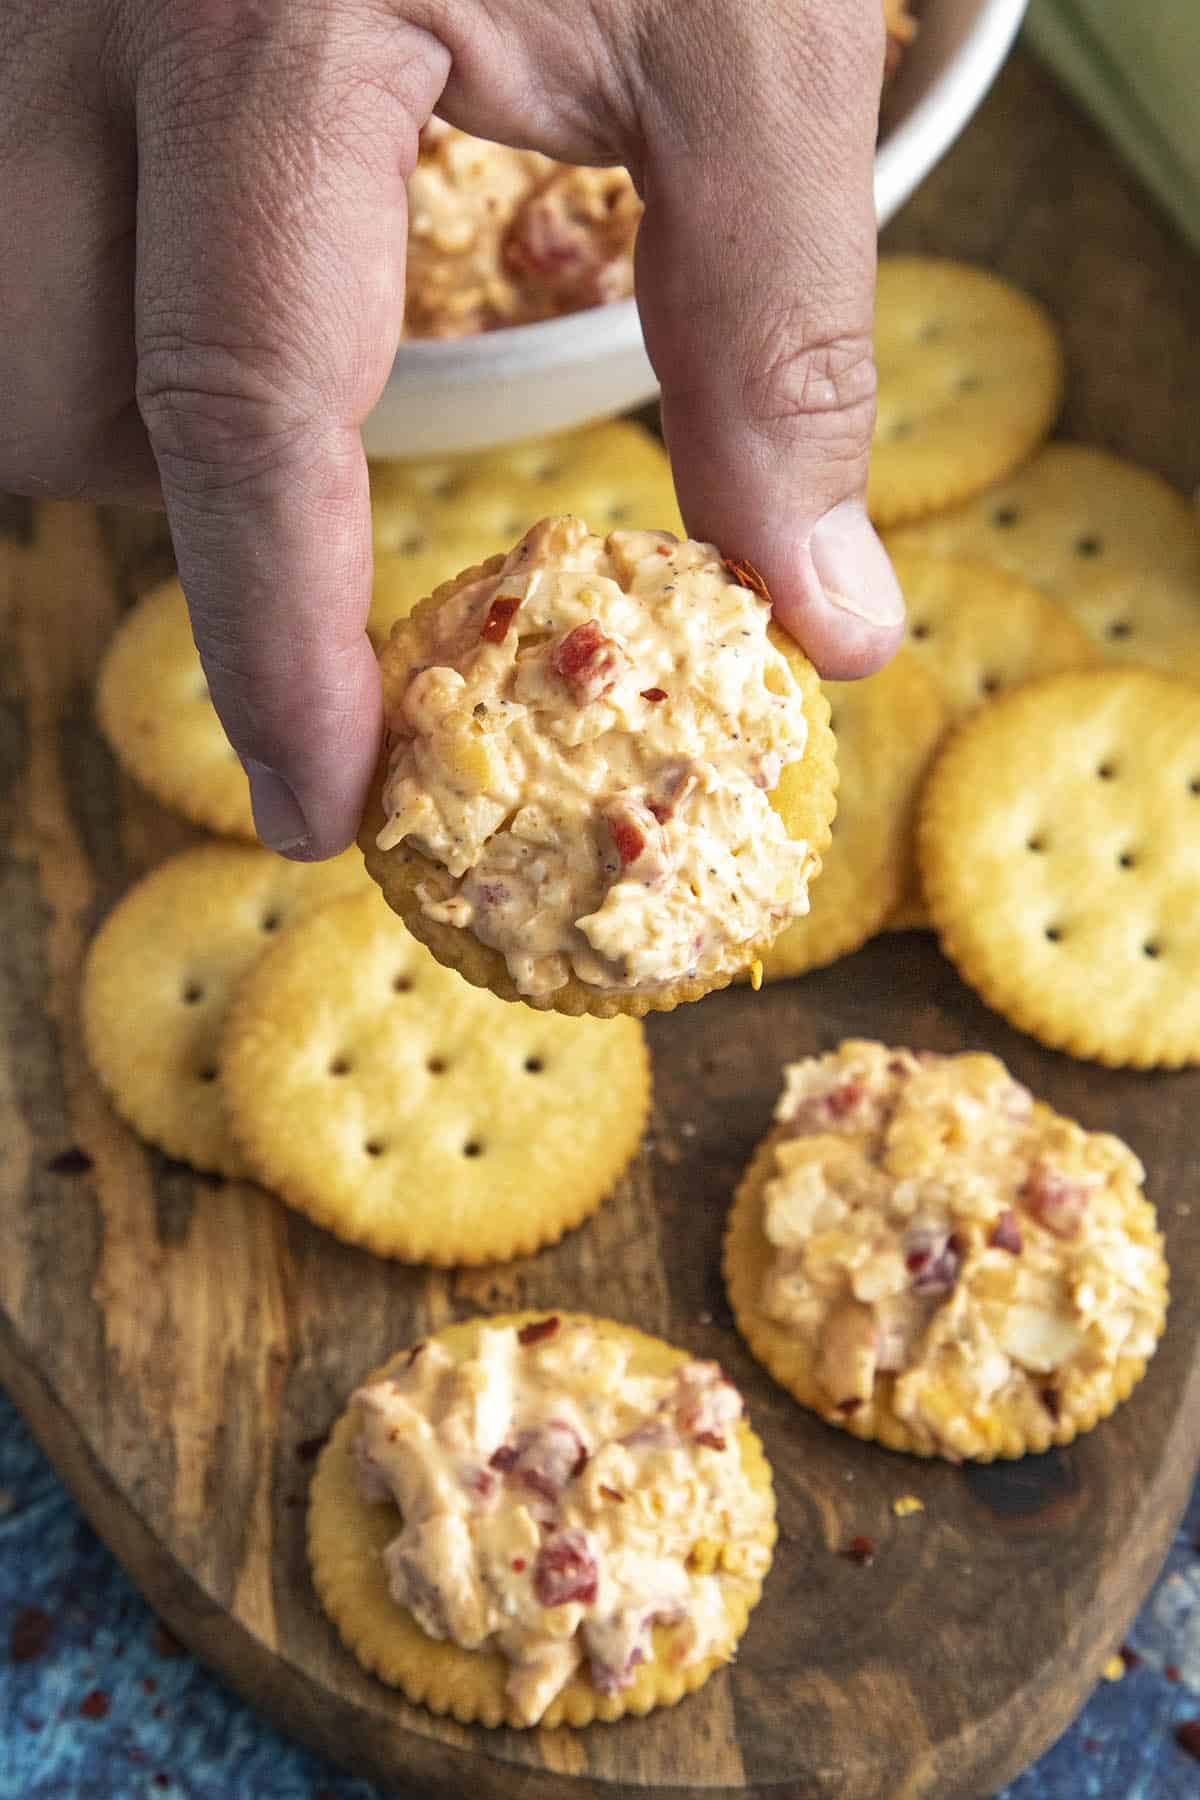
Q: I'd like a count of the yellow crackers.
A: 12